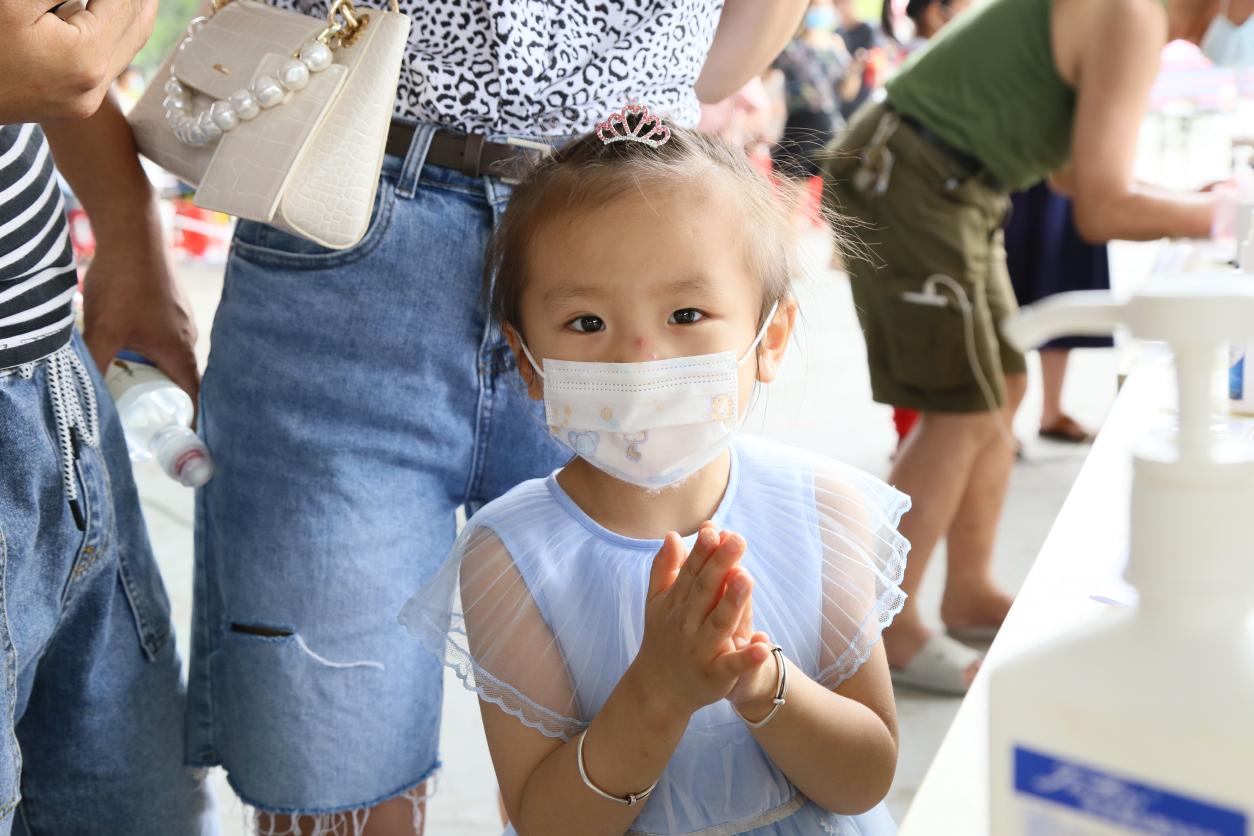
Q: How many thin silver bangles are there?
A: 2